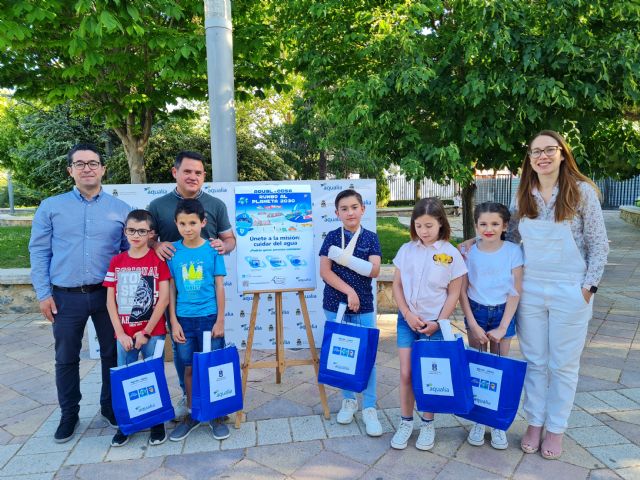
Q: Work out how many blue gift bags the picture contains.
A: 5